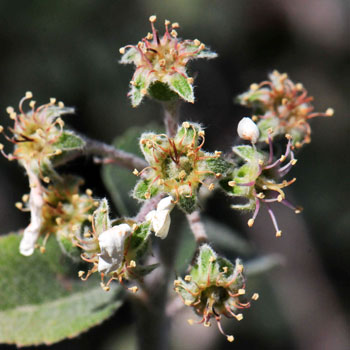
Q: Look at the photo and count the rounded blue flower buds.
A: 0